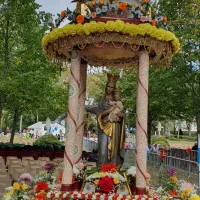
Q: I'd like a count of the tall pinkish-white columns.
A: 3